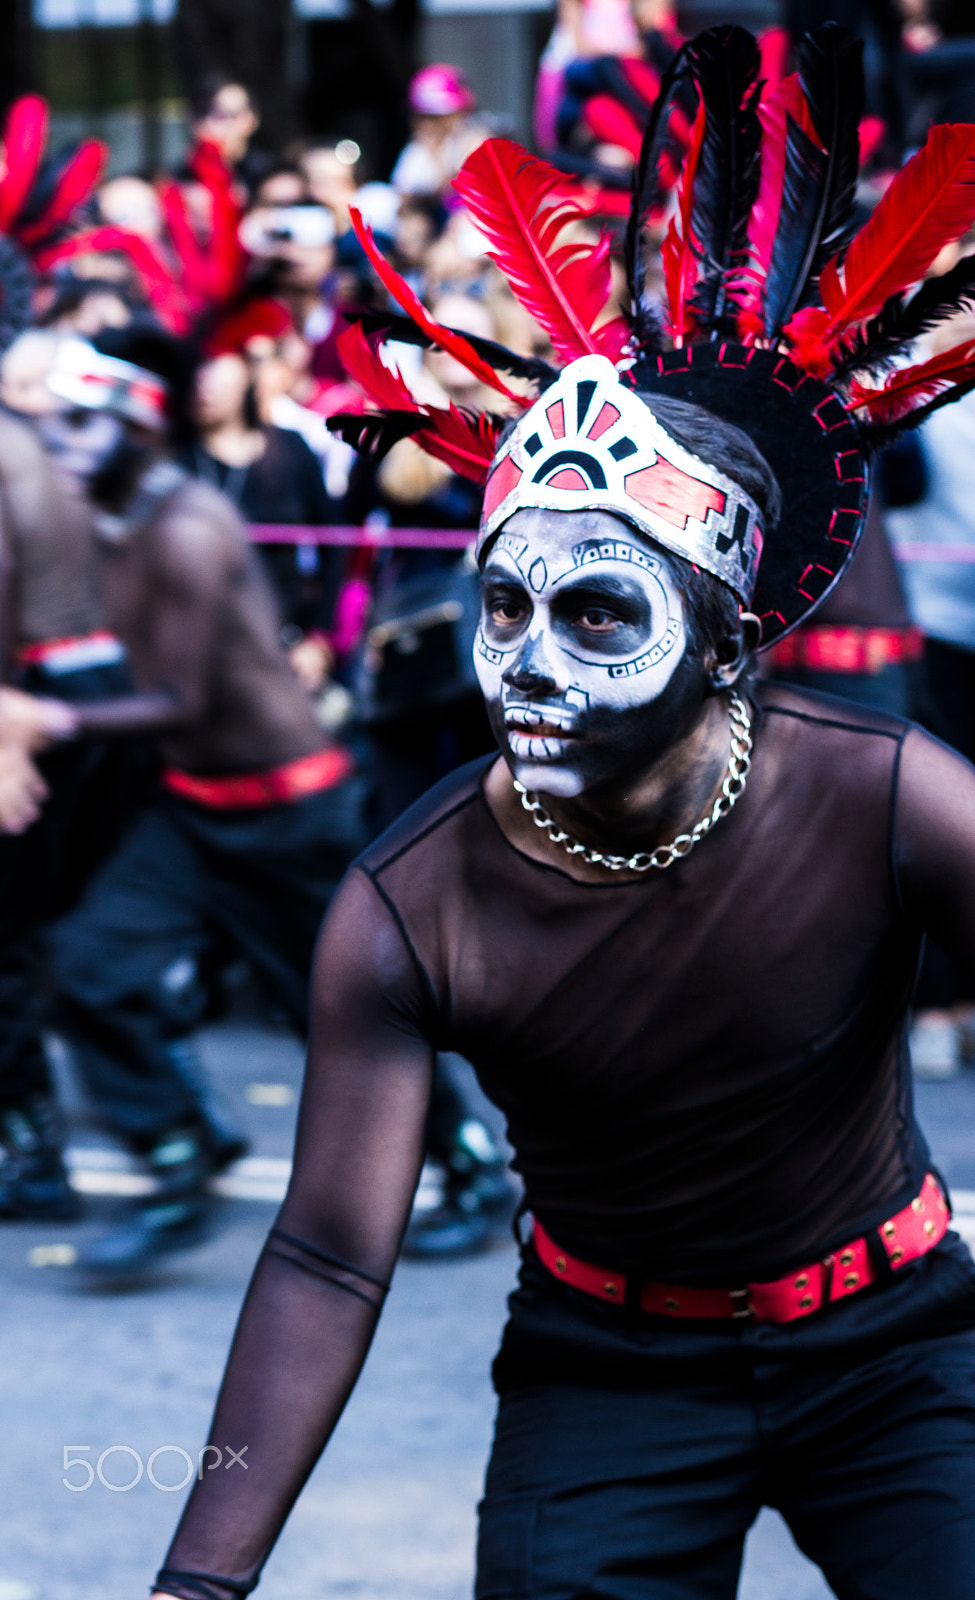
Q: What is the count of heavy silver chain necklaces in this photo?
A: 1